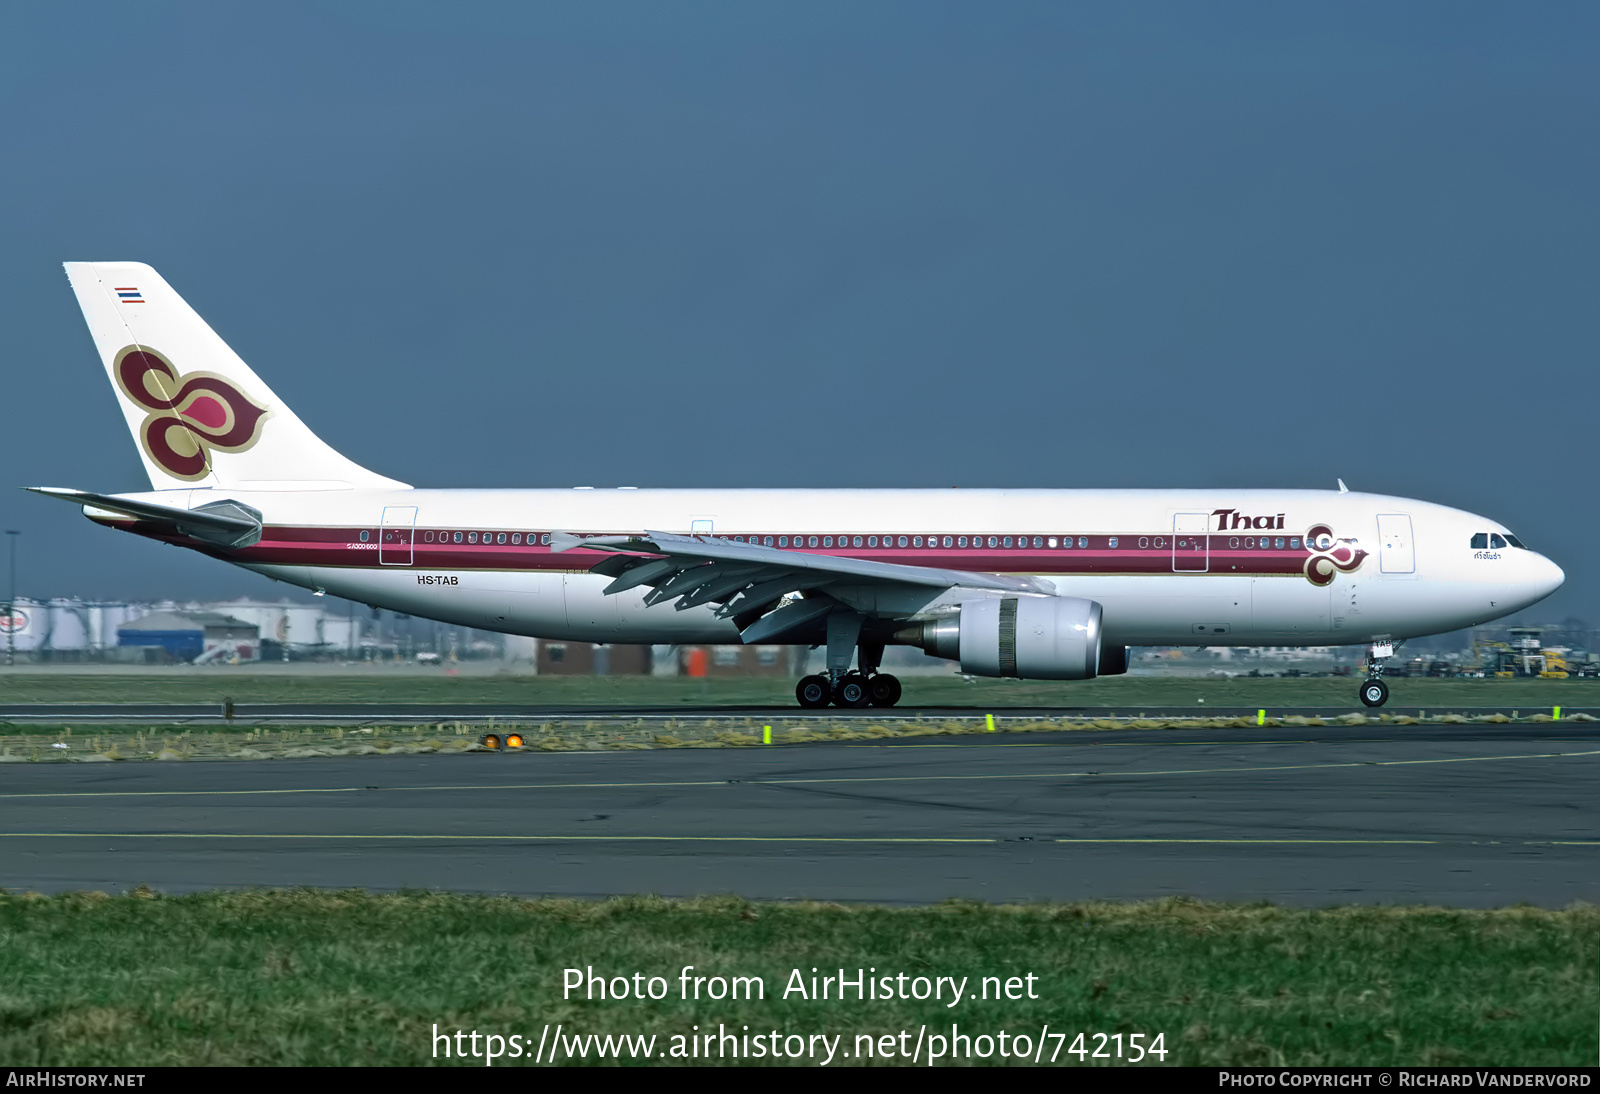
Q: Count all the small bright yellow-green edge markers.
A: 4